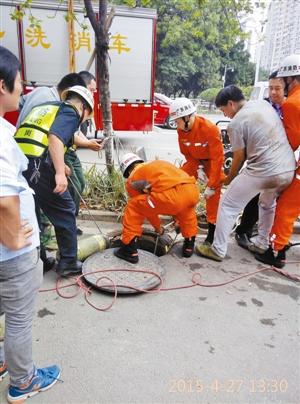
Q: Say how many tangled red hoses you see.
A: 1